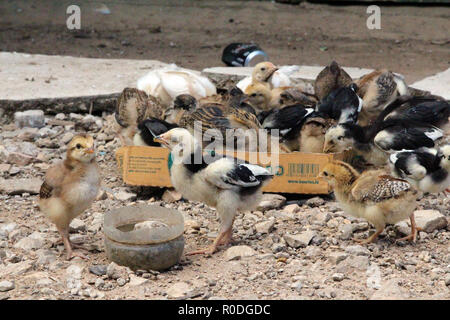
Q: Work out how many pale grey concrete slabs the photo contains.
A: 3